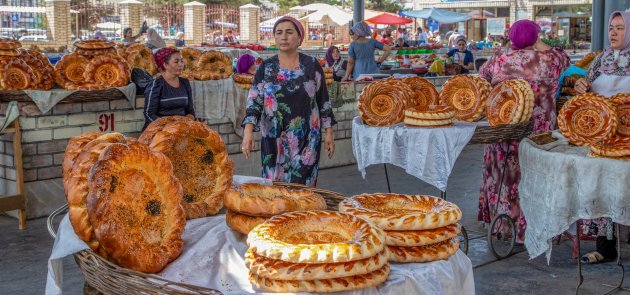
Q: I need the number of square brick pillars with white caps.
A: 4